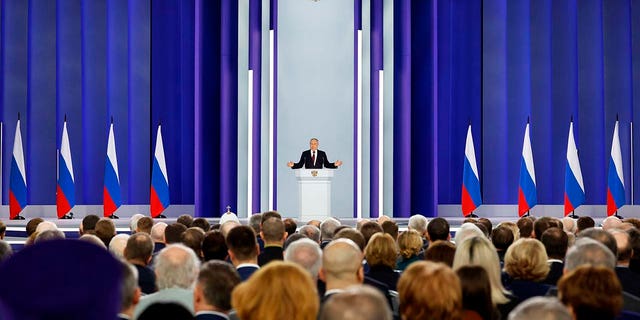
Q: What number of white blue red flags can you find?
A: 8